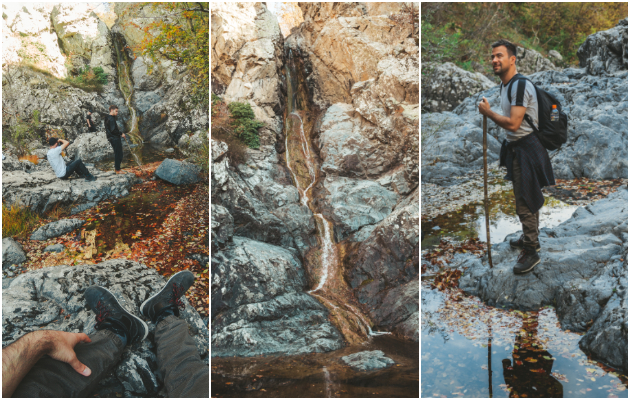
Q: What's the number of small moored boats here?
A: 0